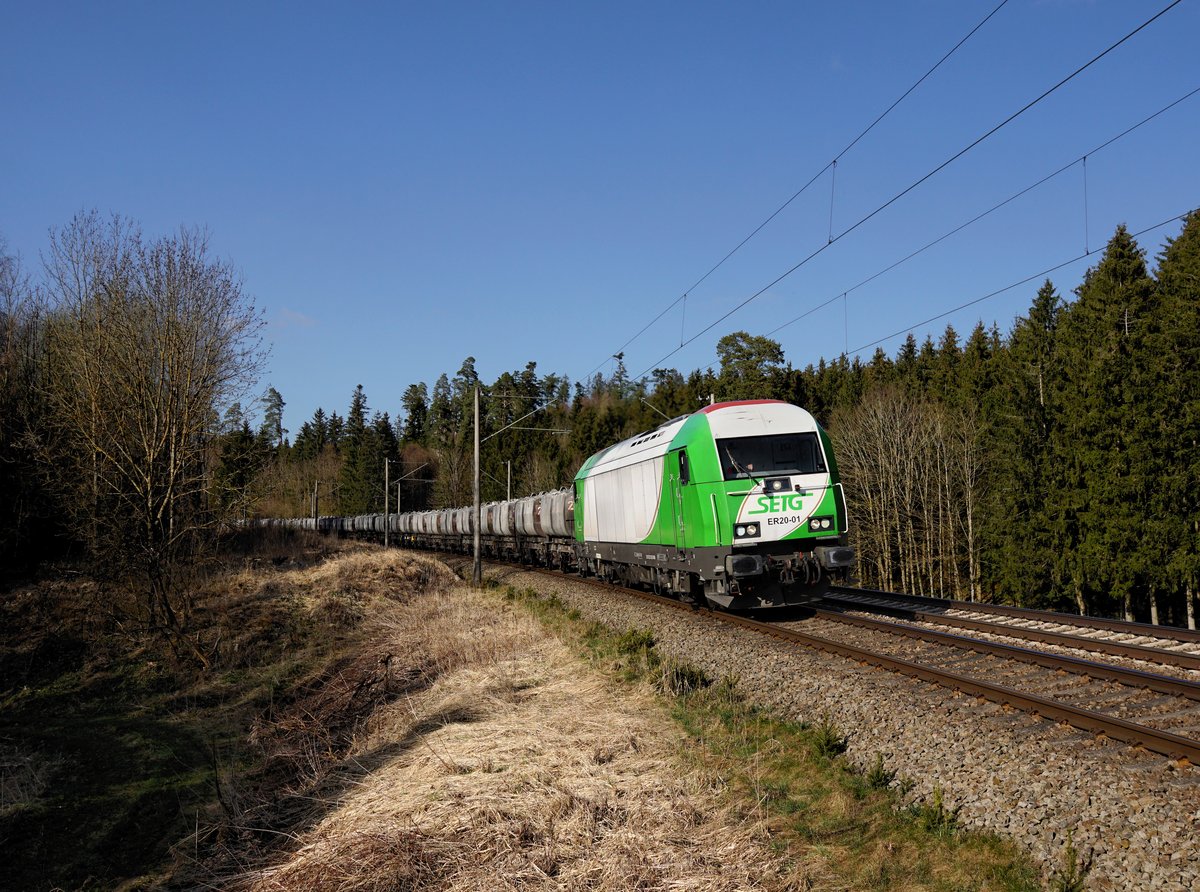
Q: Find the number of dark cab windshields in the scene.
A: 1